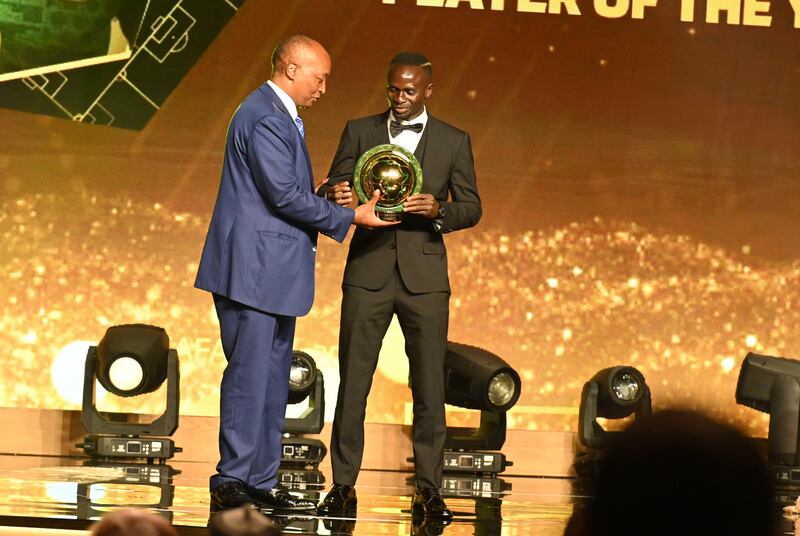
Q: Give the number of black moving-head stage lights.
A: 5